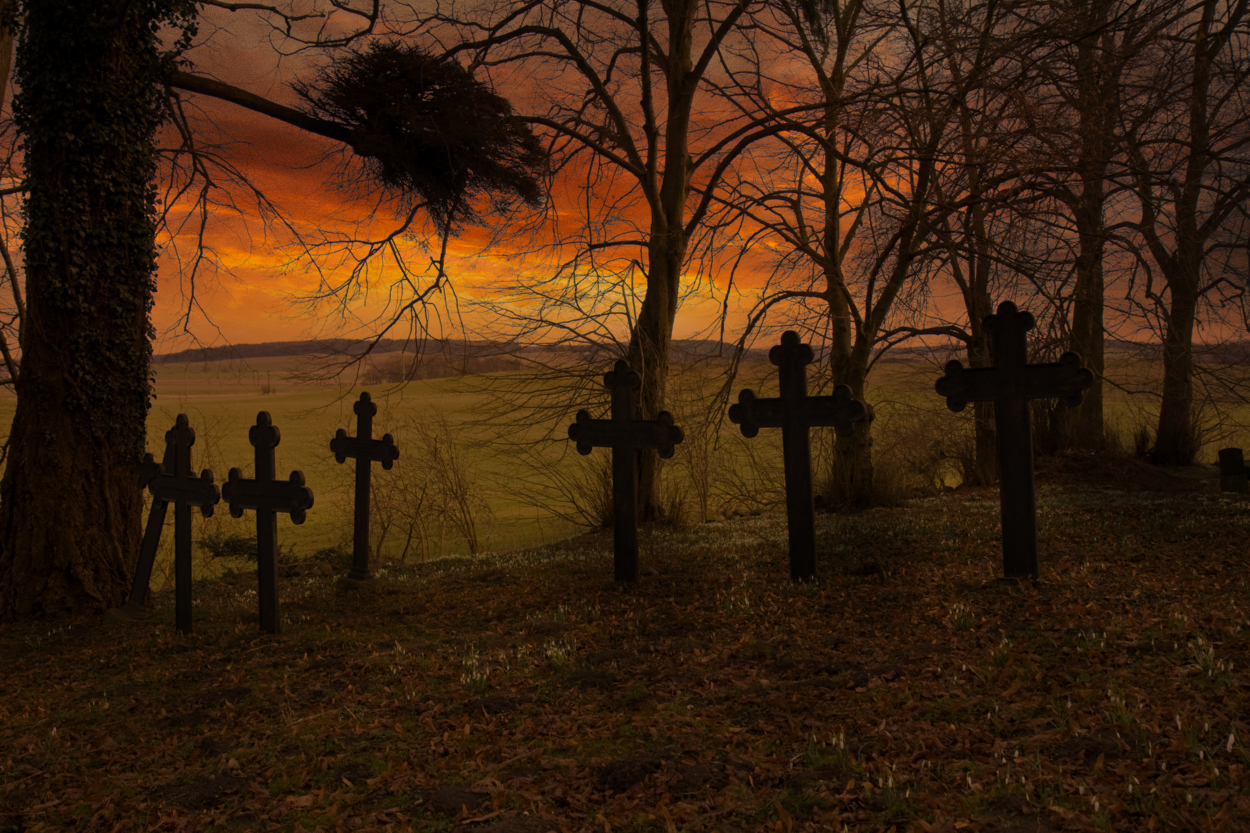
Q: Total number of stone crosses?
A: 7